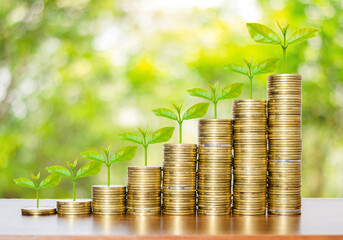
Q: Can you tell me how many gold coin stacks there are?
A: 8